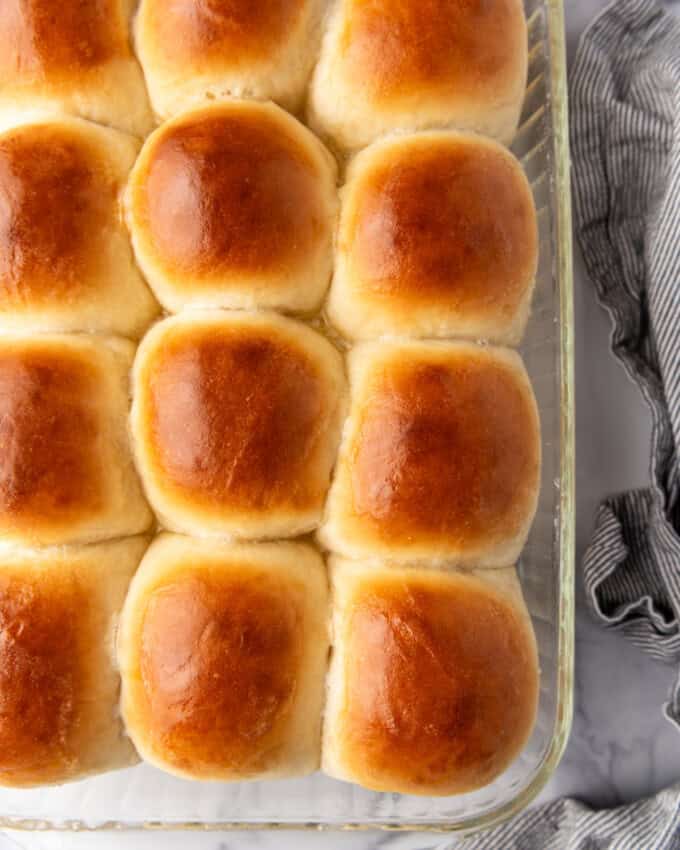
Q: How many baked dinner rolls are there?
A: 12